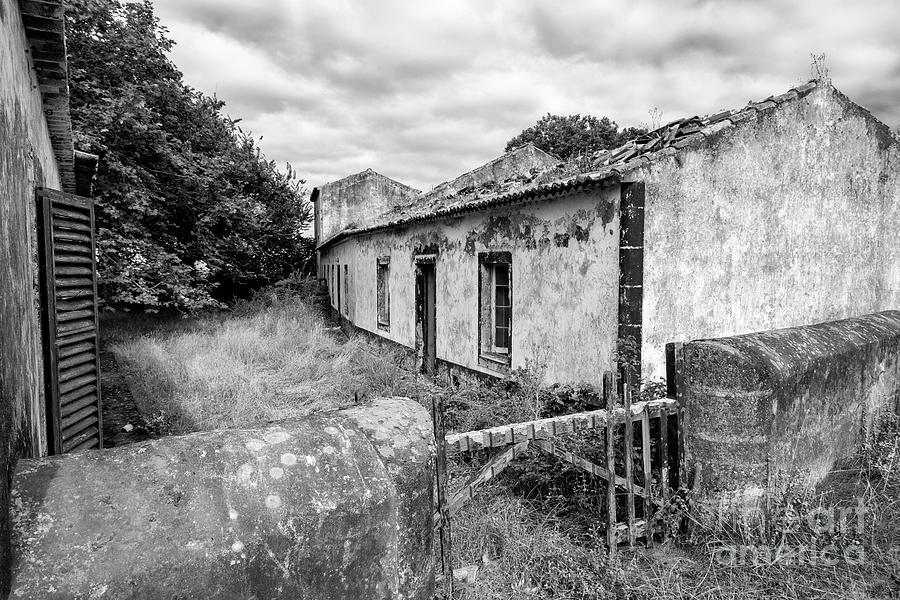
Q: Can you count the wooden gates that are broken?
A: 1